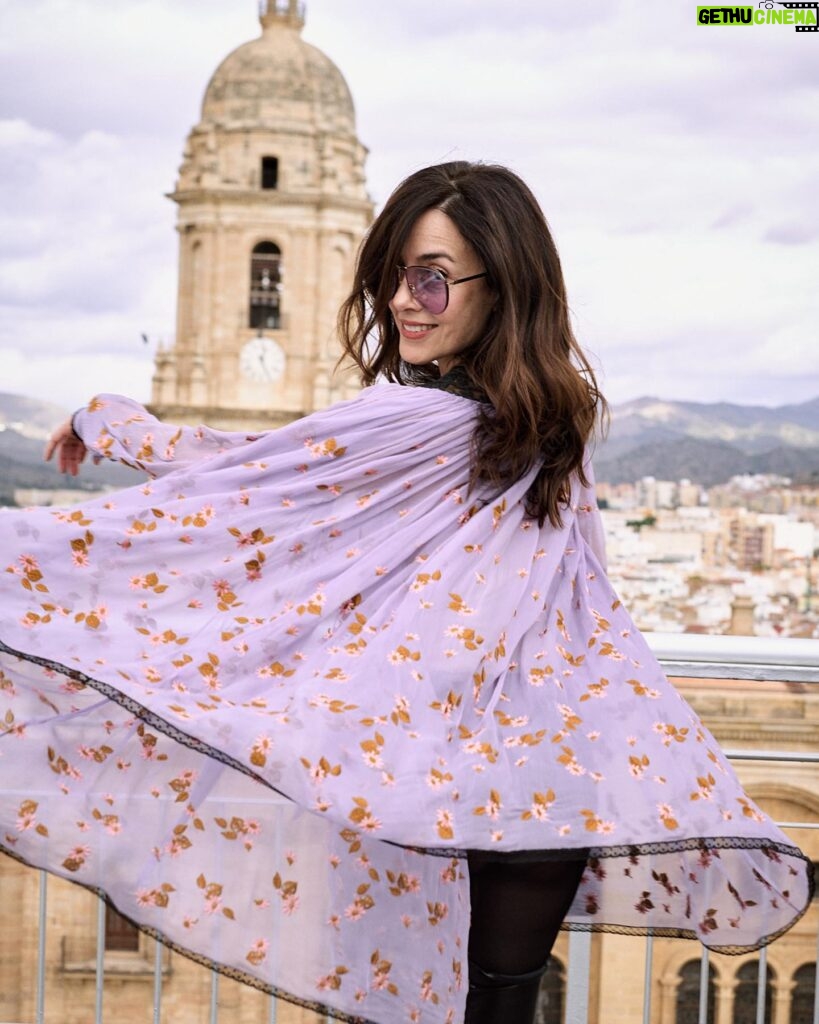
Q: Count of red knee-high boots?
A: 0